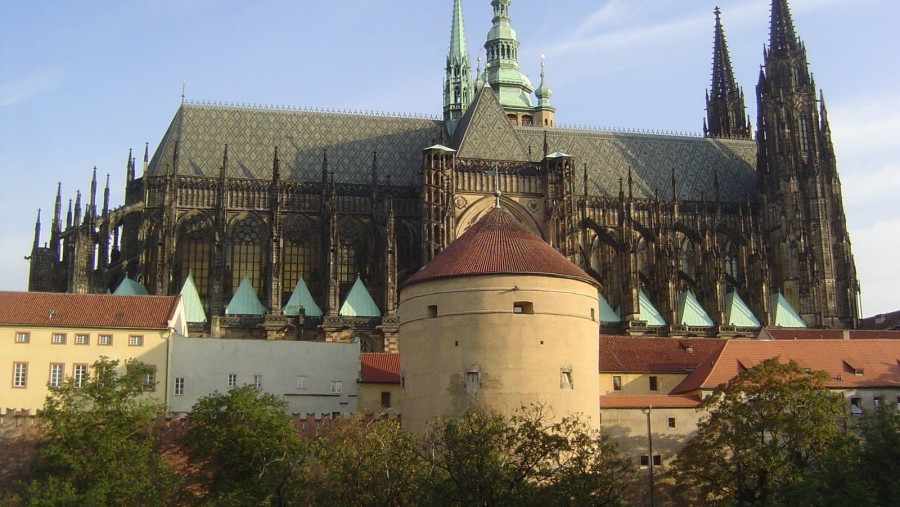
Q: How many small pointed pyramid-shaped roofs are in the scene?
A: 10